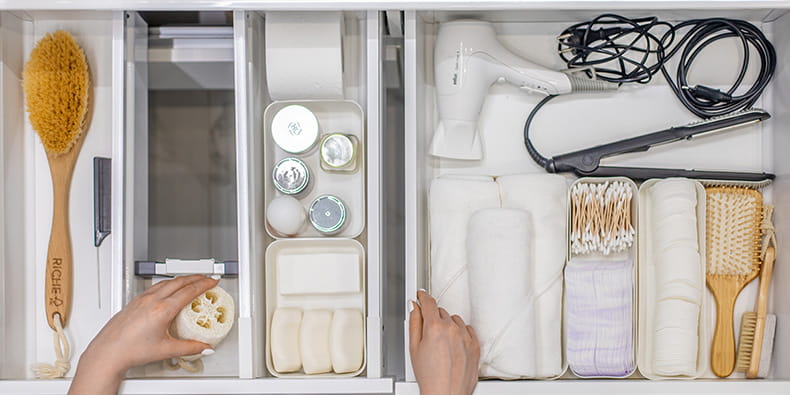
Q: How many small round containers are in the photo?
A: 5